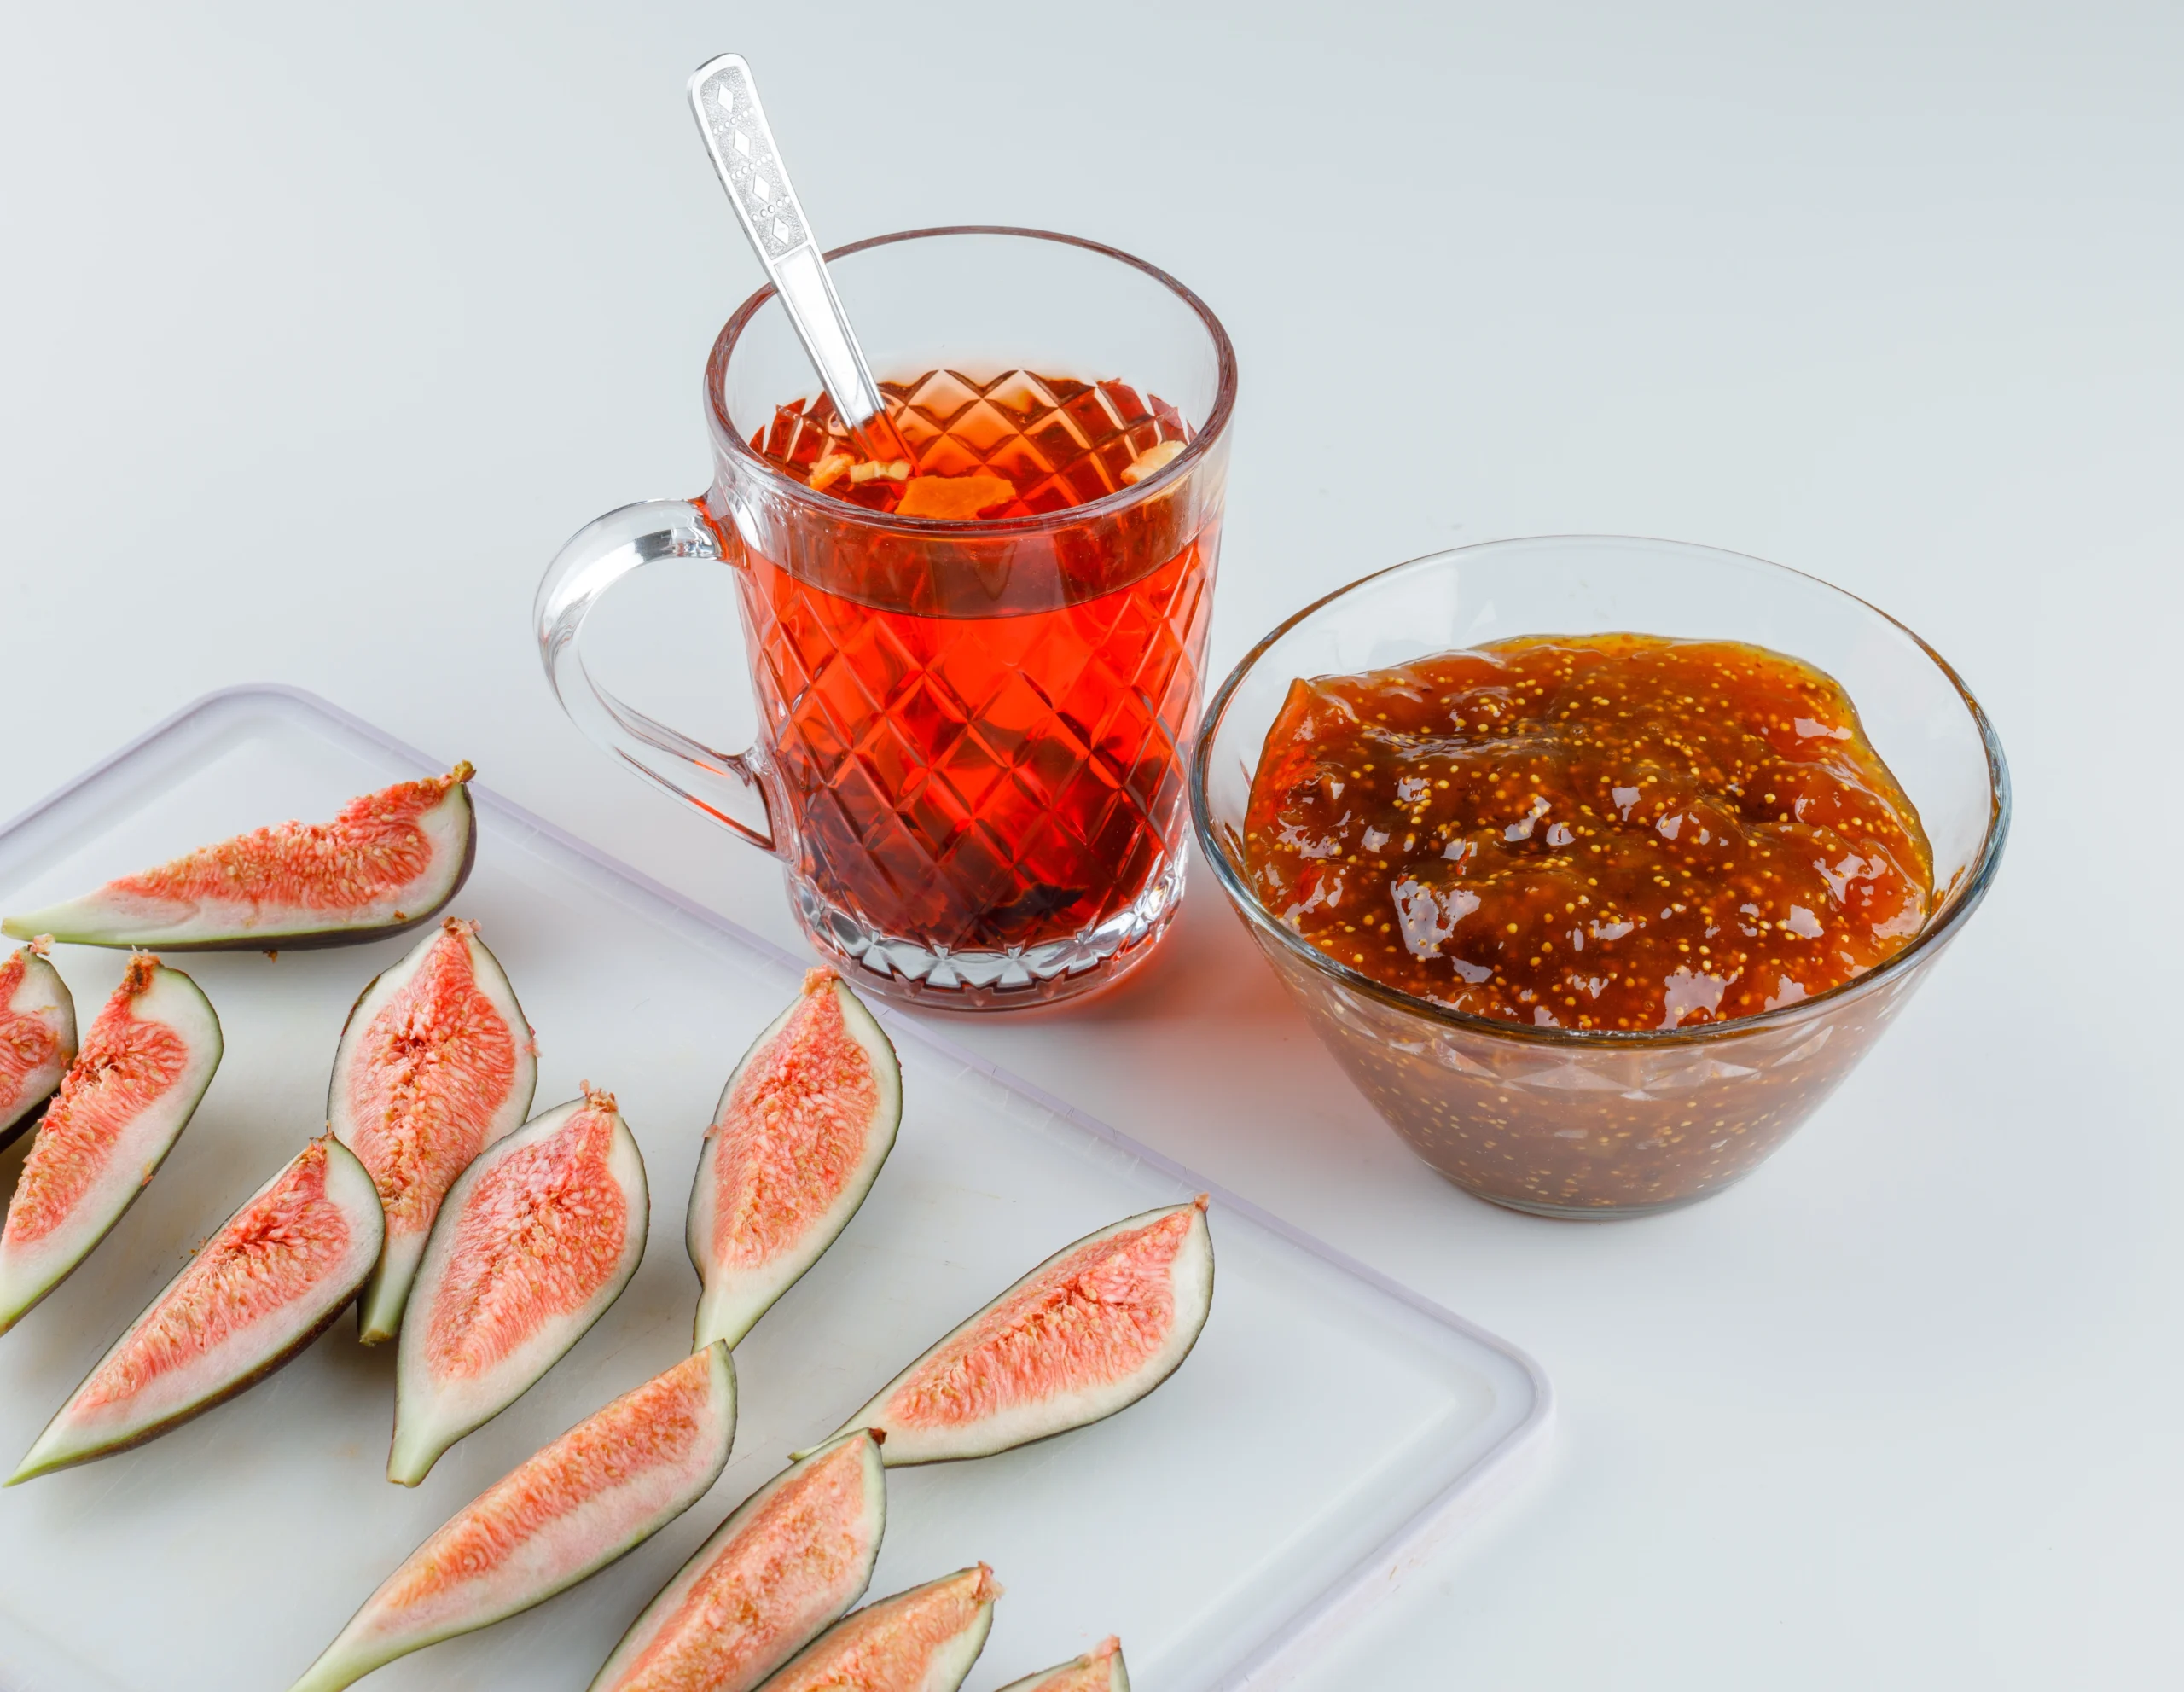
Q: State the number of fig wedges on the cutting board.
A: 12